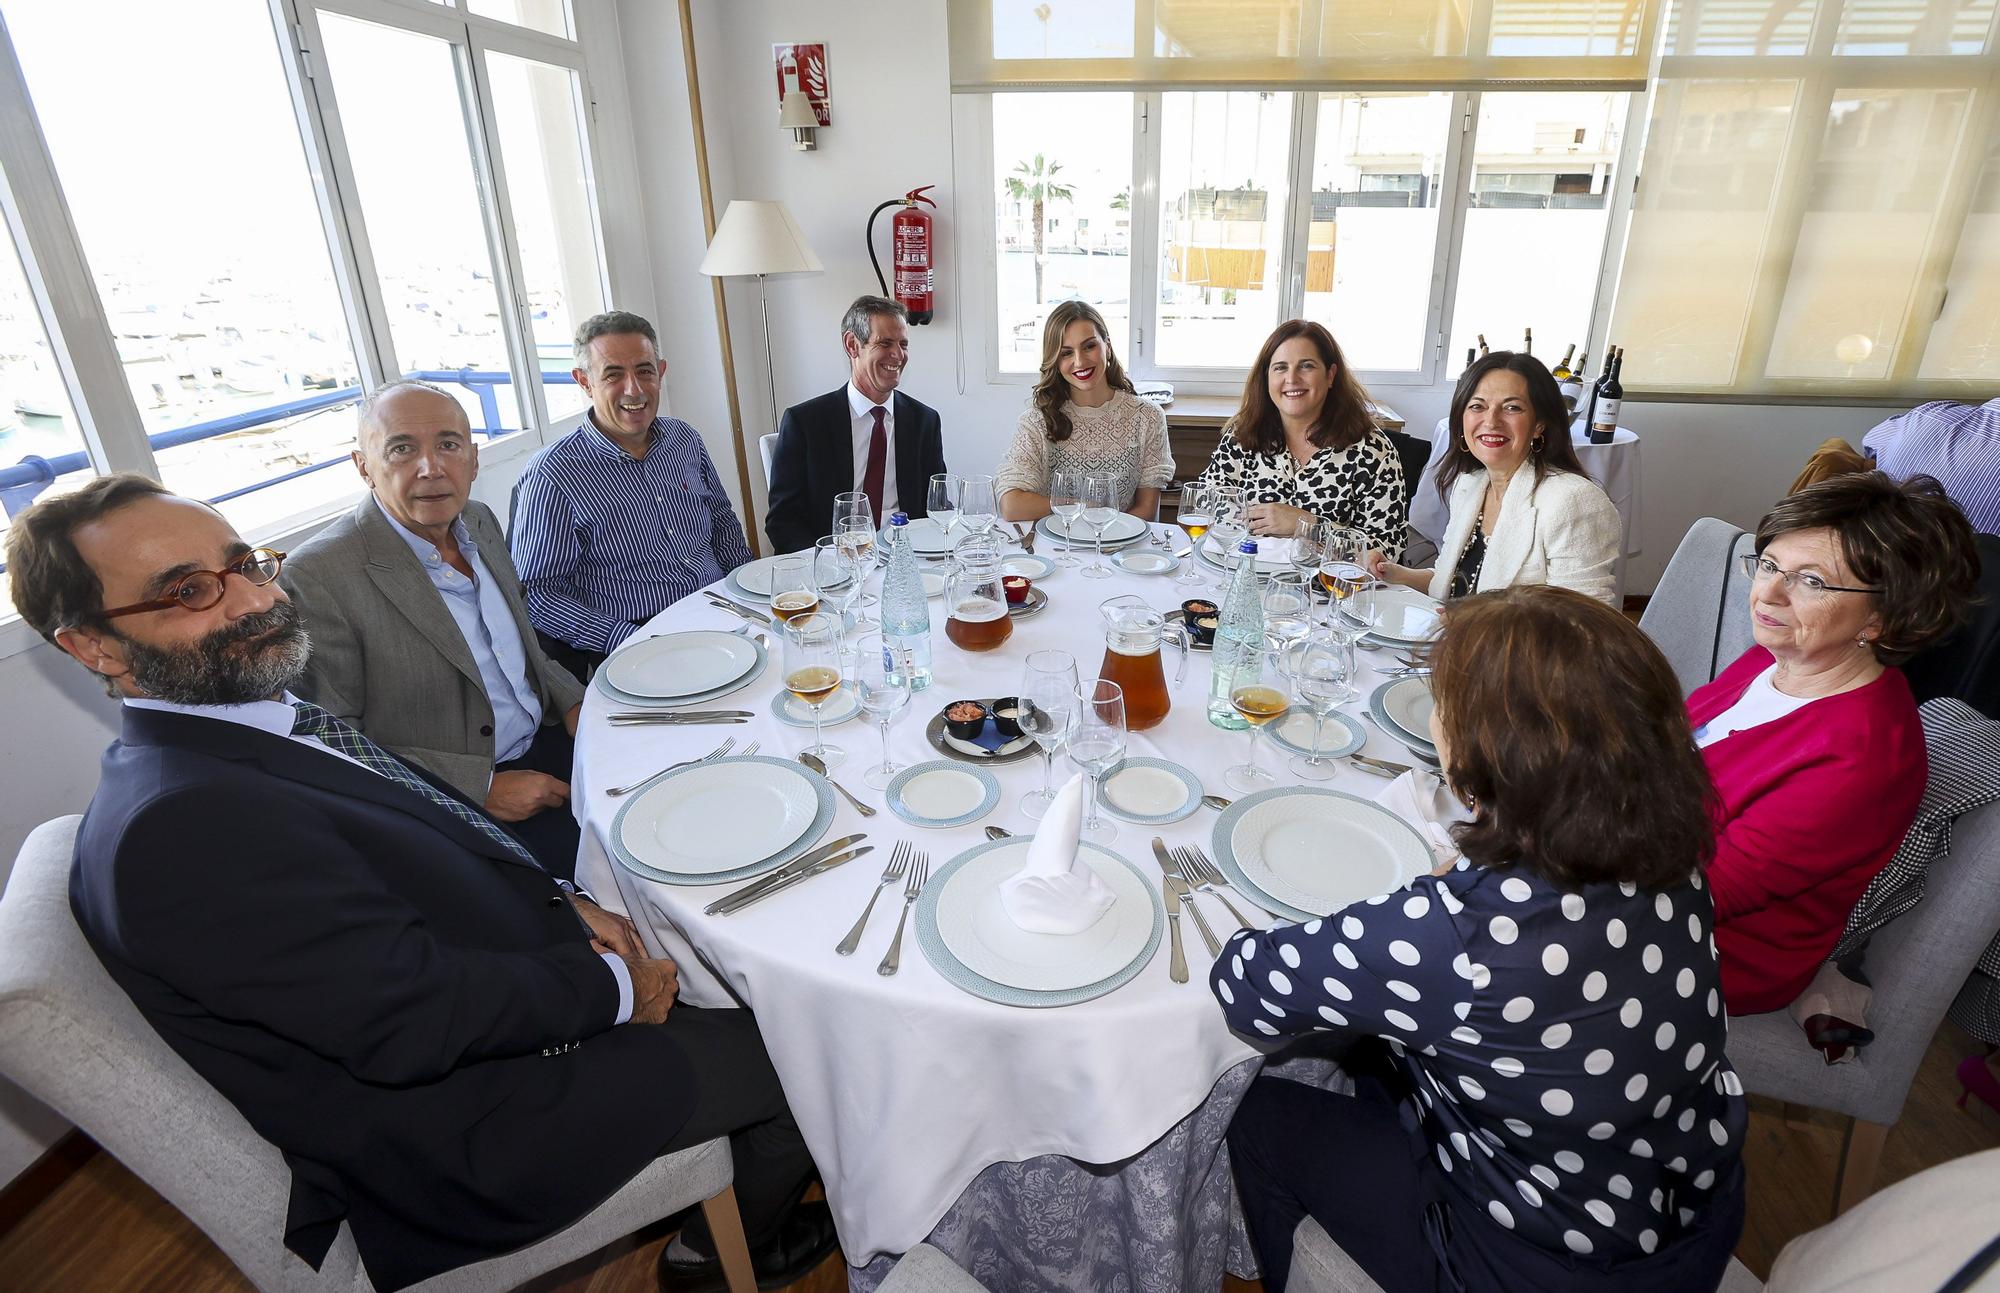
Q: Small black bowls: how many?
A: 4